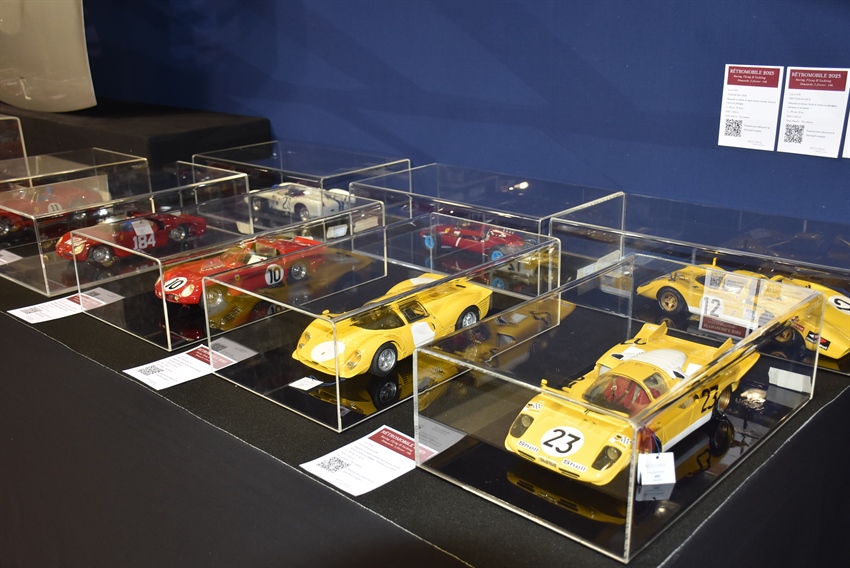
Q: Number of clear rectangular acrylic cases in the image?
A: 9